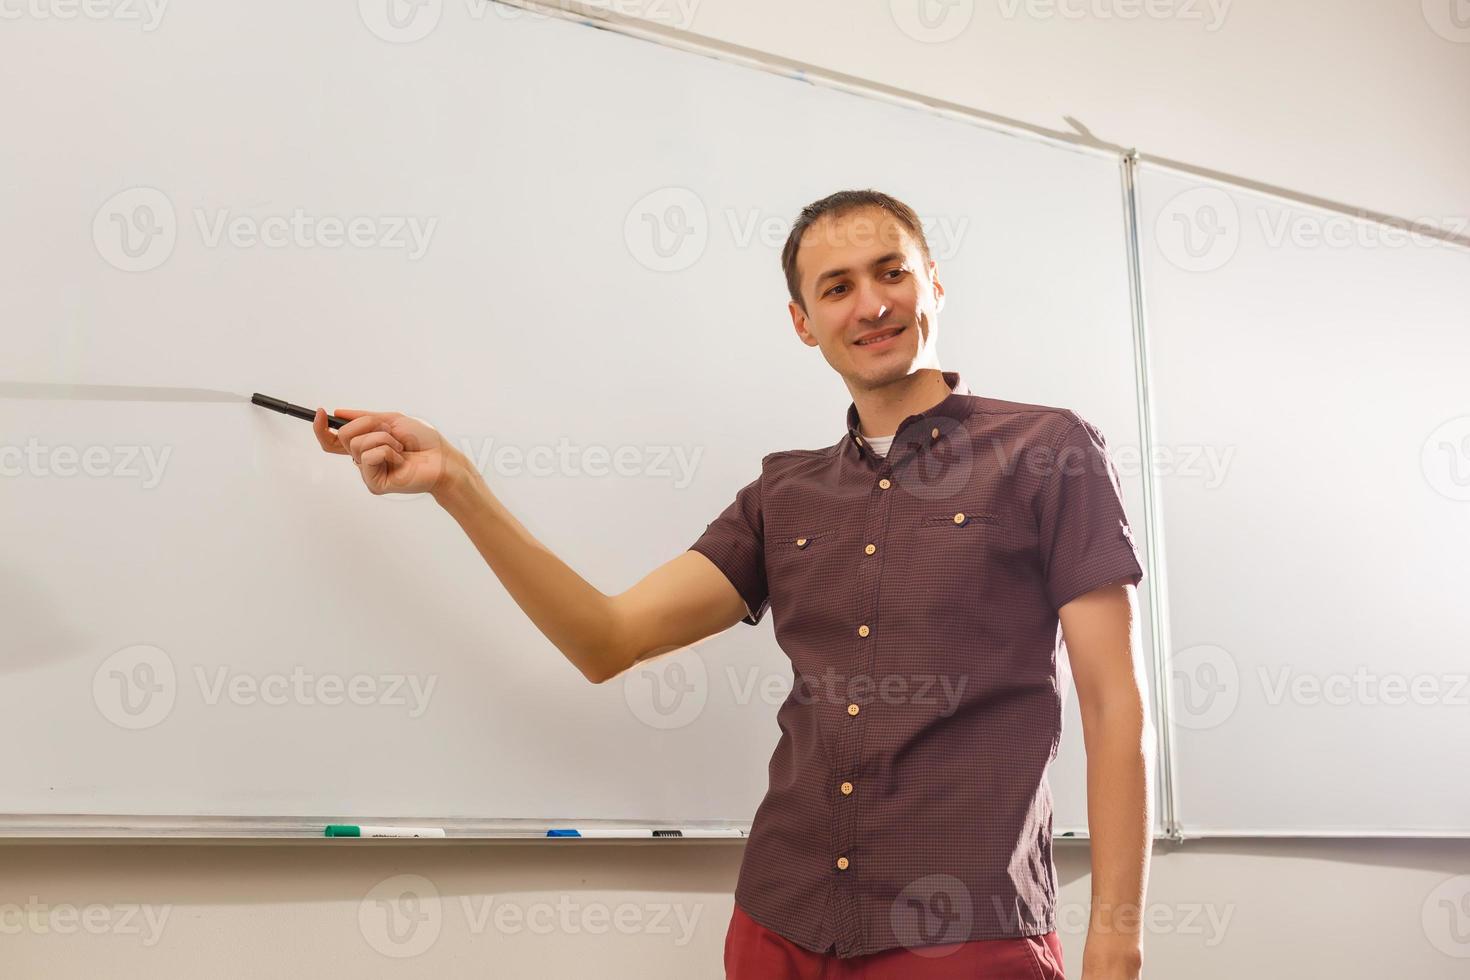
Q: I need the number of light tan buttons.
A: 10